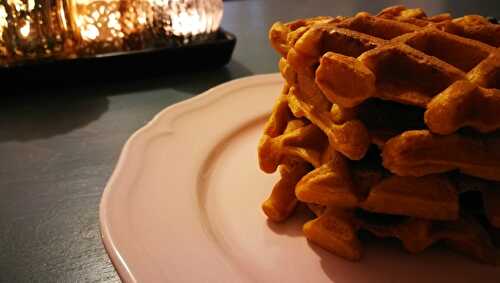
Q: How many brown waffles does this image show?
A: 4